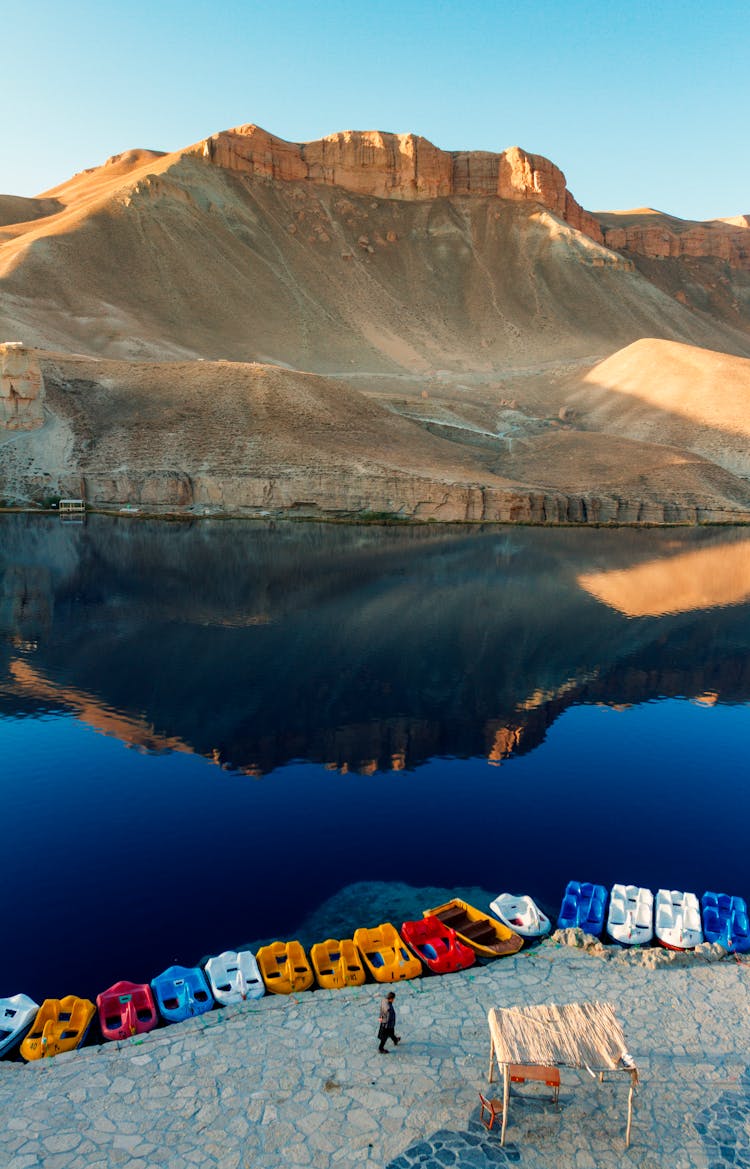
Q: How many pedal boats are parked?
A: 14